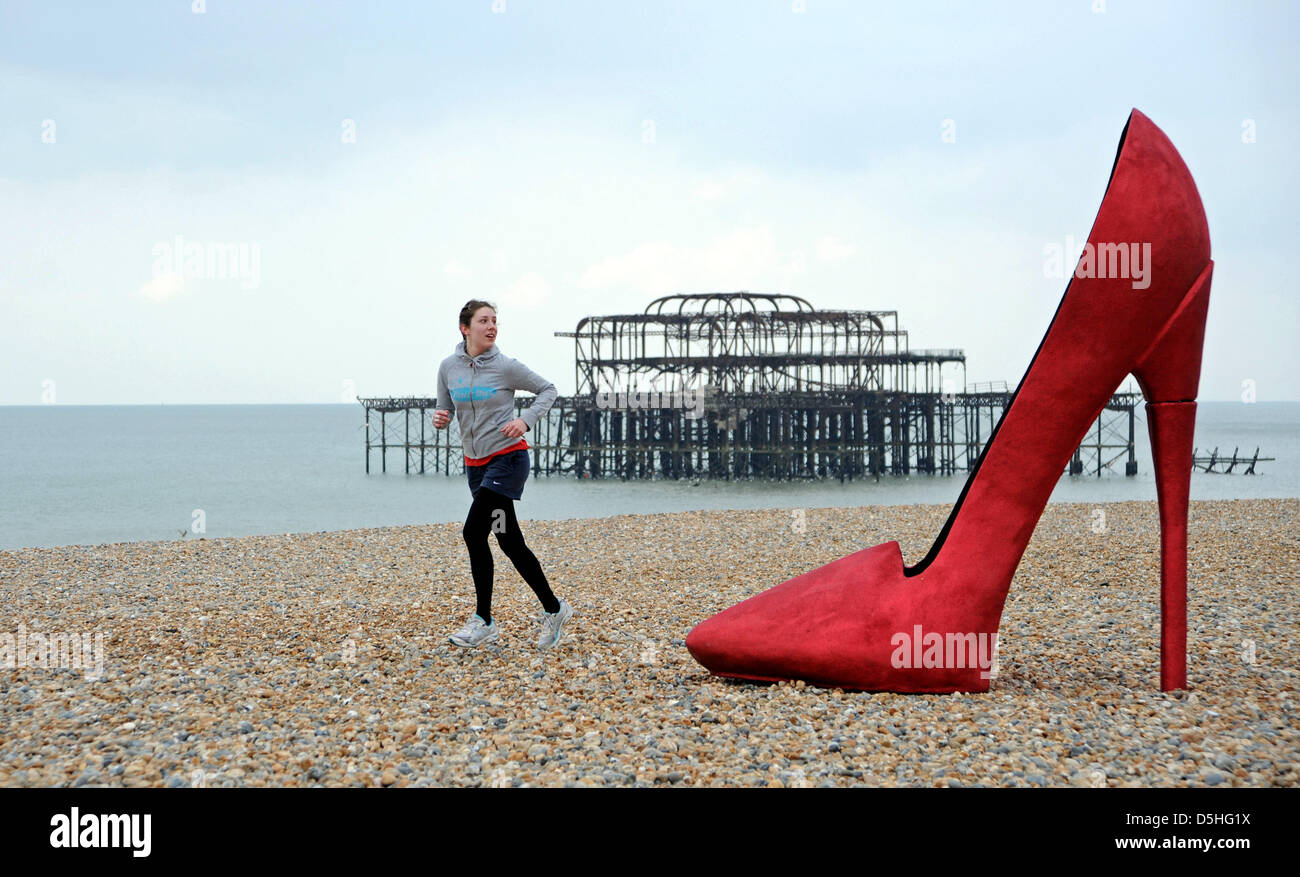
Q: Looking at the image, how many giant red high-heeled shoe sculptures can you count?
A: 1